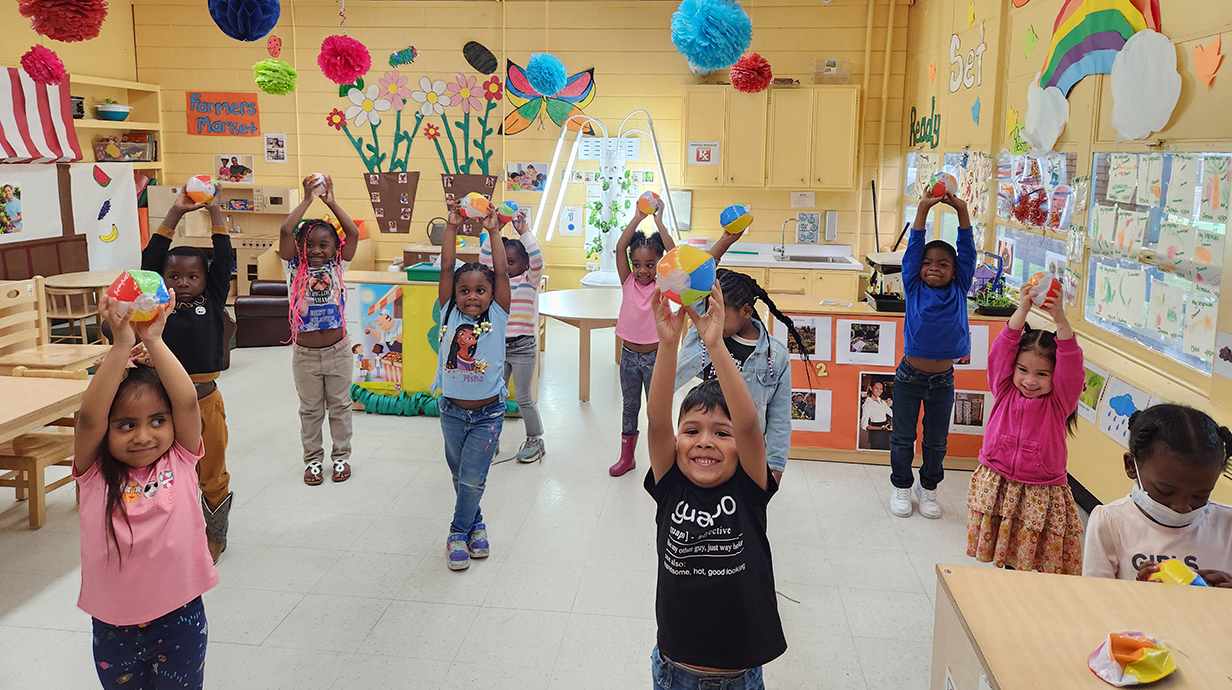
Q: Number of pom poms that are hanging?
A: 8